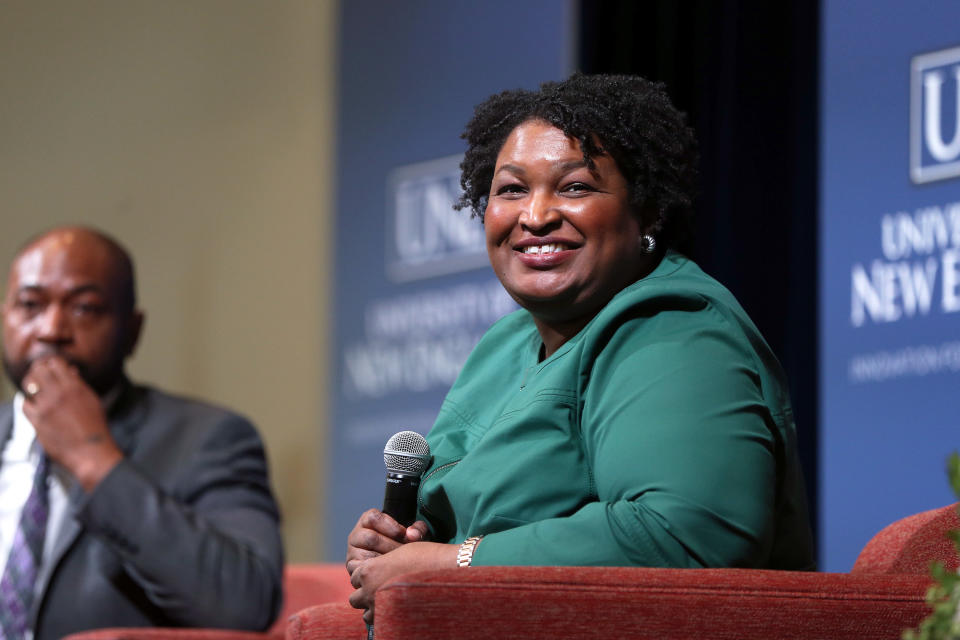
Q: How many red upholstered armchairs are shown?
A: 2